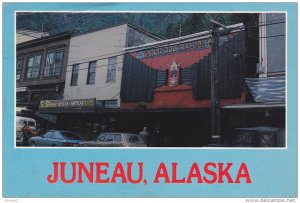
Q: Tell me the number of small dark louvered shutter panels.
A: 2